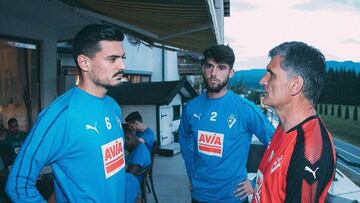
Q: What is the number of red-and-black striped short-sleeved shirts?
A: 1